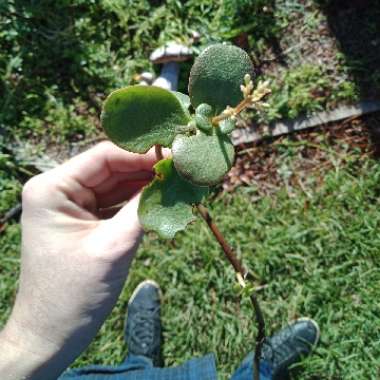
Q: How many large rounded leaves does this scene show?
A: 4